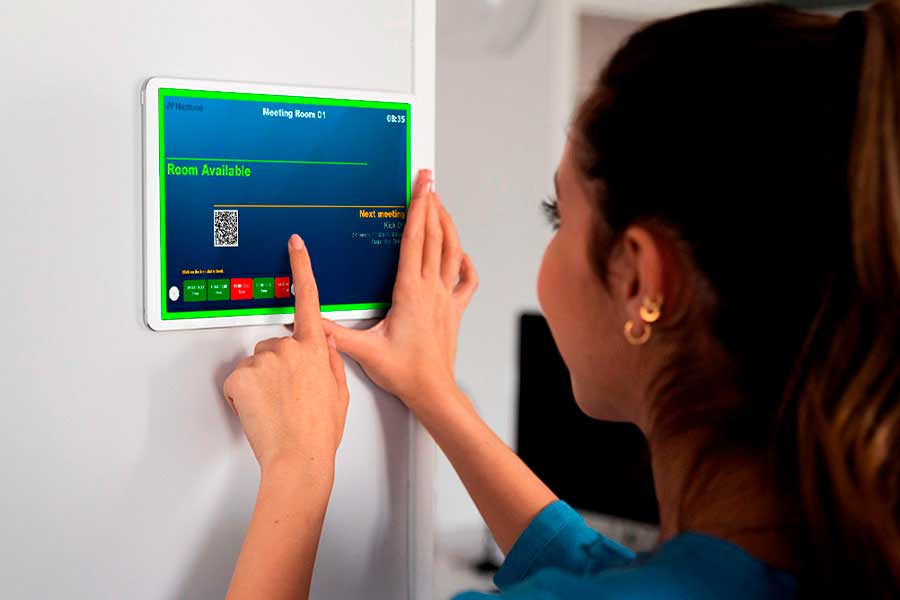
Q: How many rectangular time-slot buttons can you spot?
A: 5